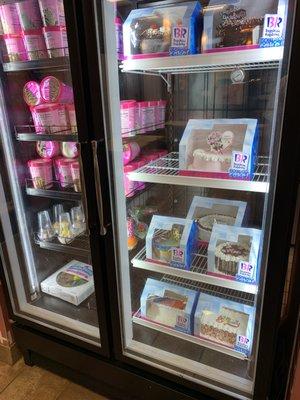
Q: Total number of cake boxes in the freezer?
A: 8